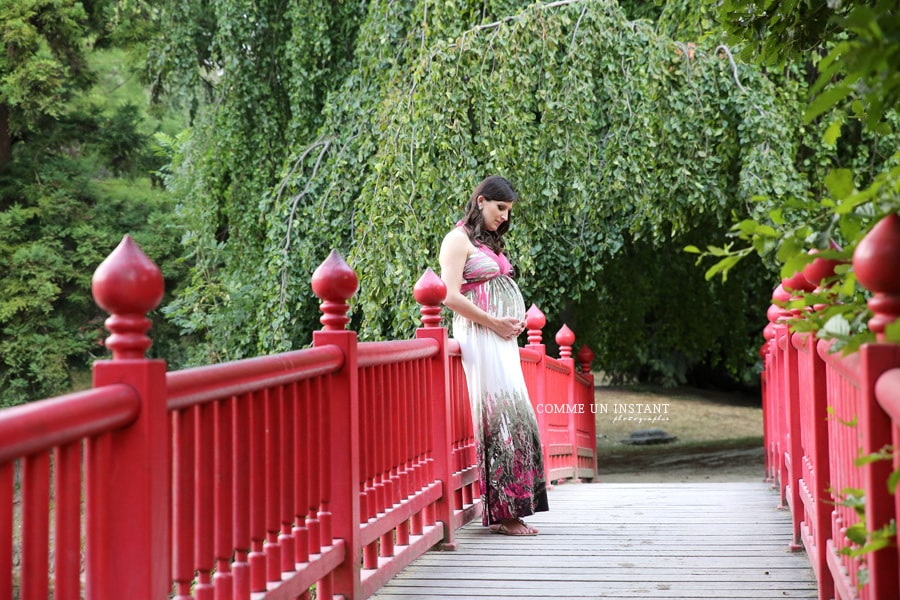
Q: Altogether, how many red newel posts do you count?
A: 13